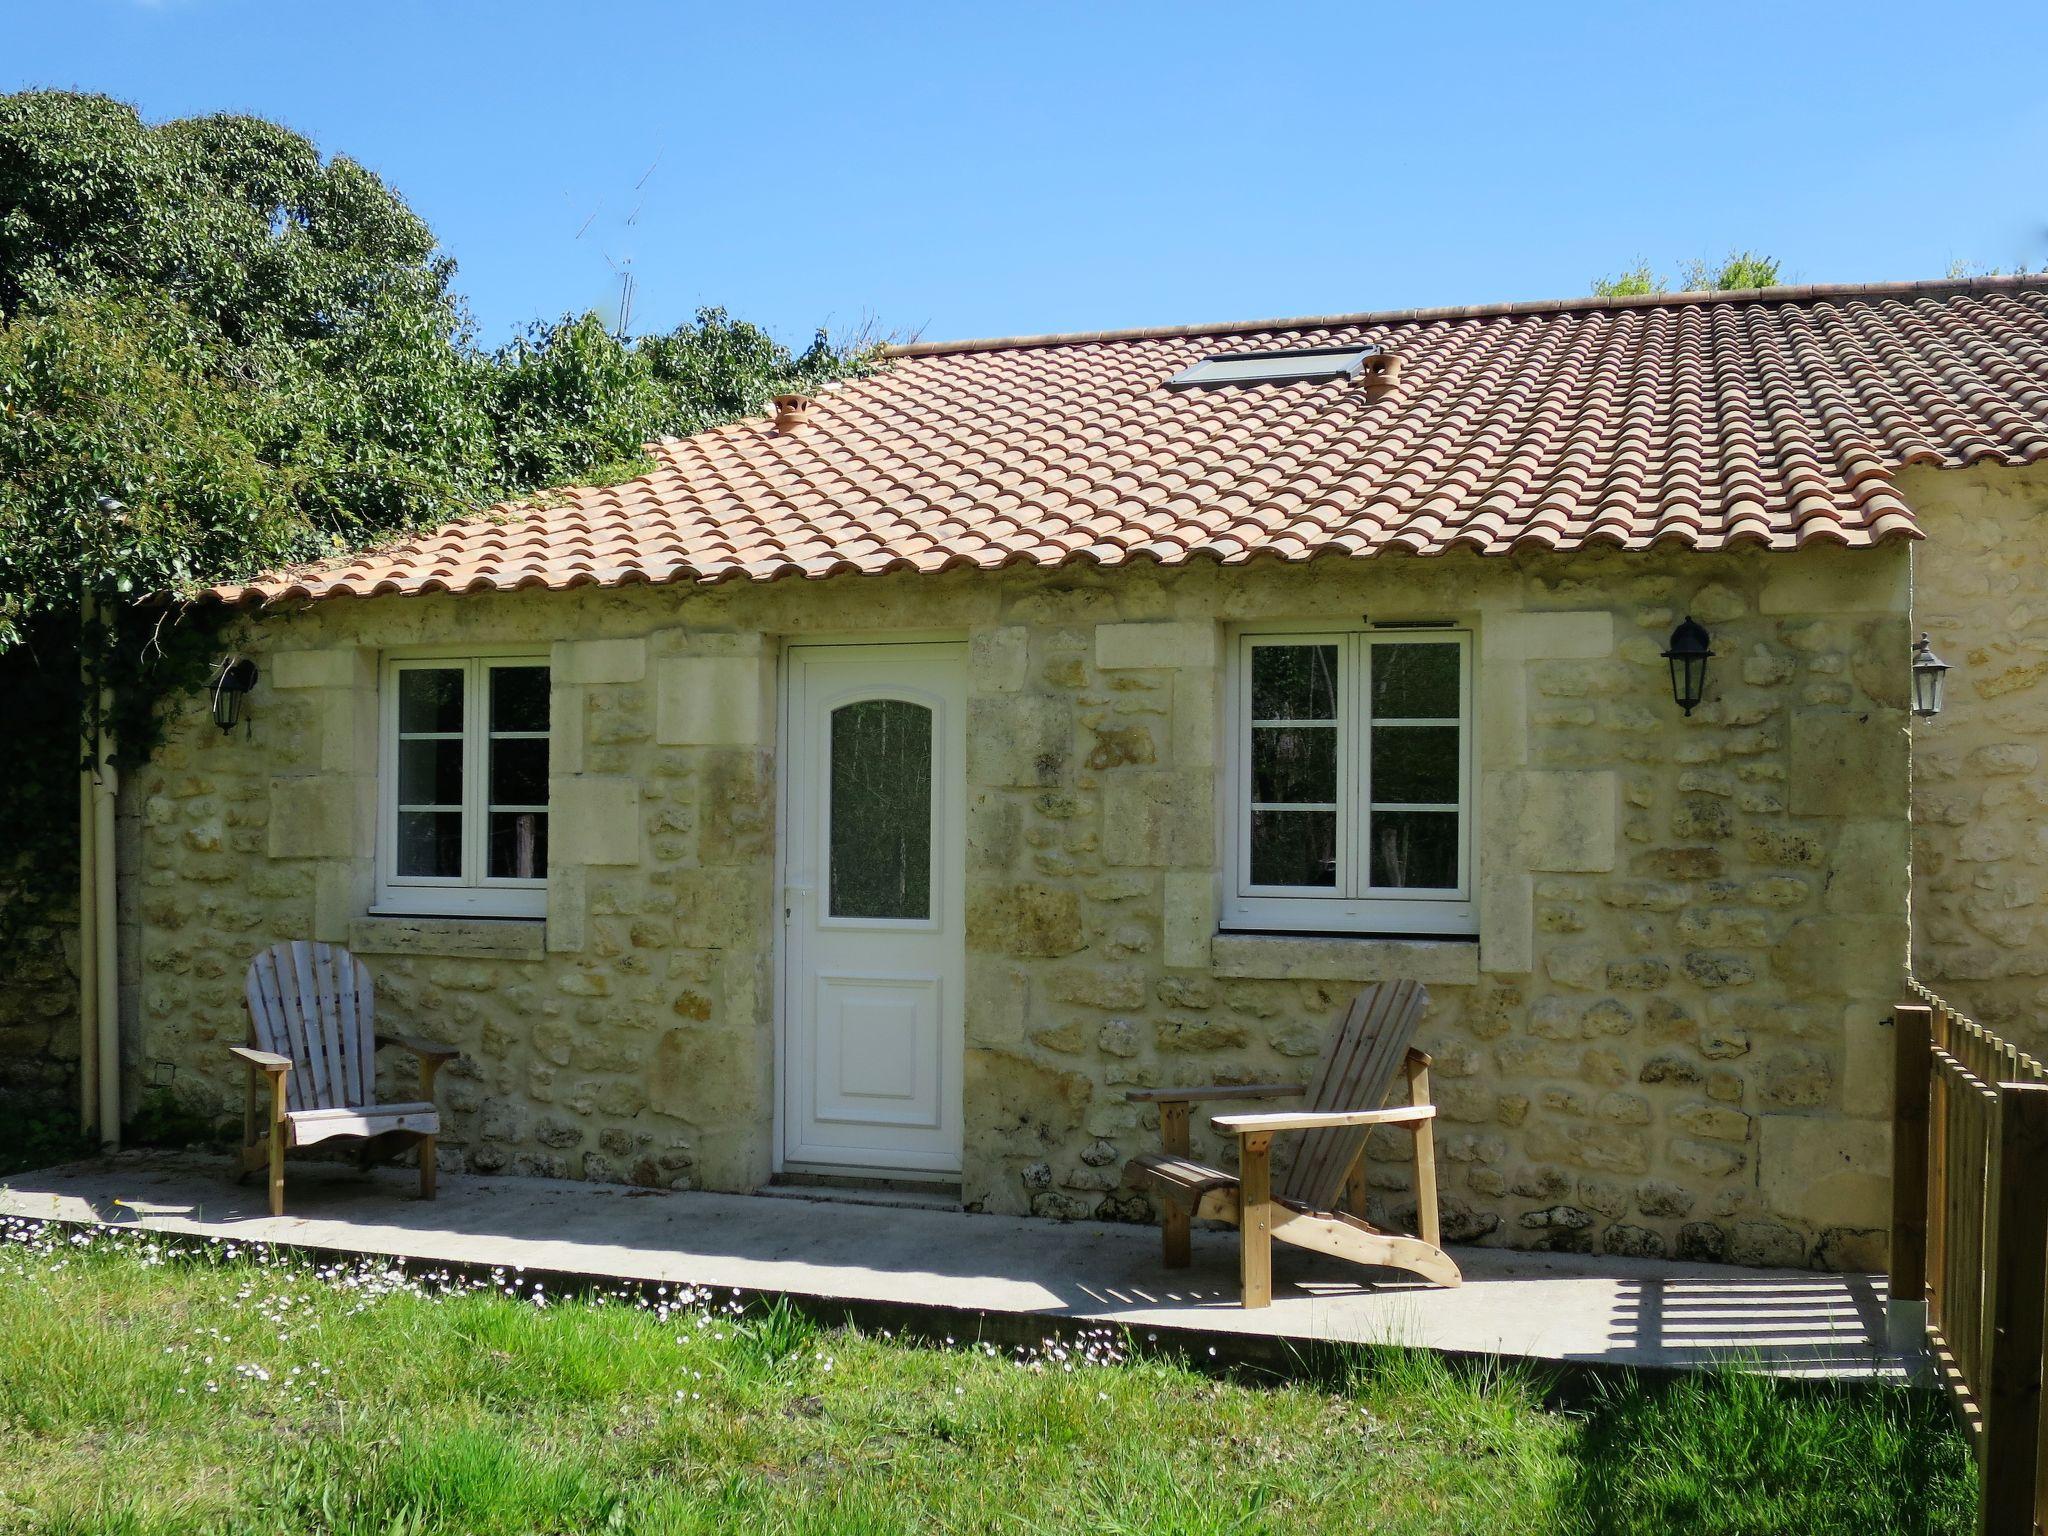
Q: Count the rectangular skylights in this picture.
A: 1